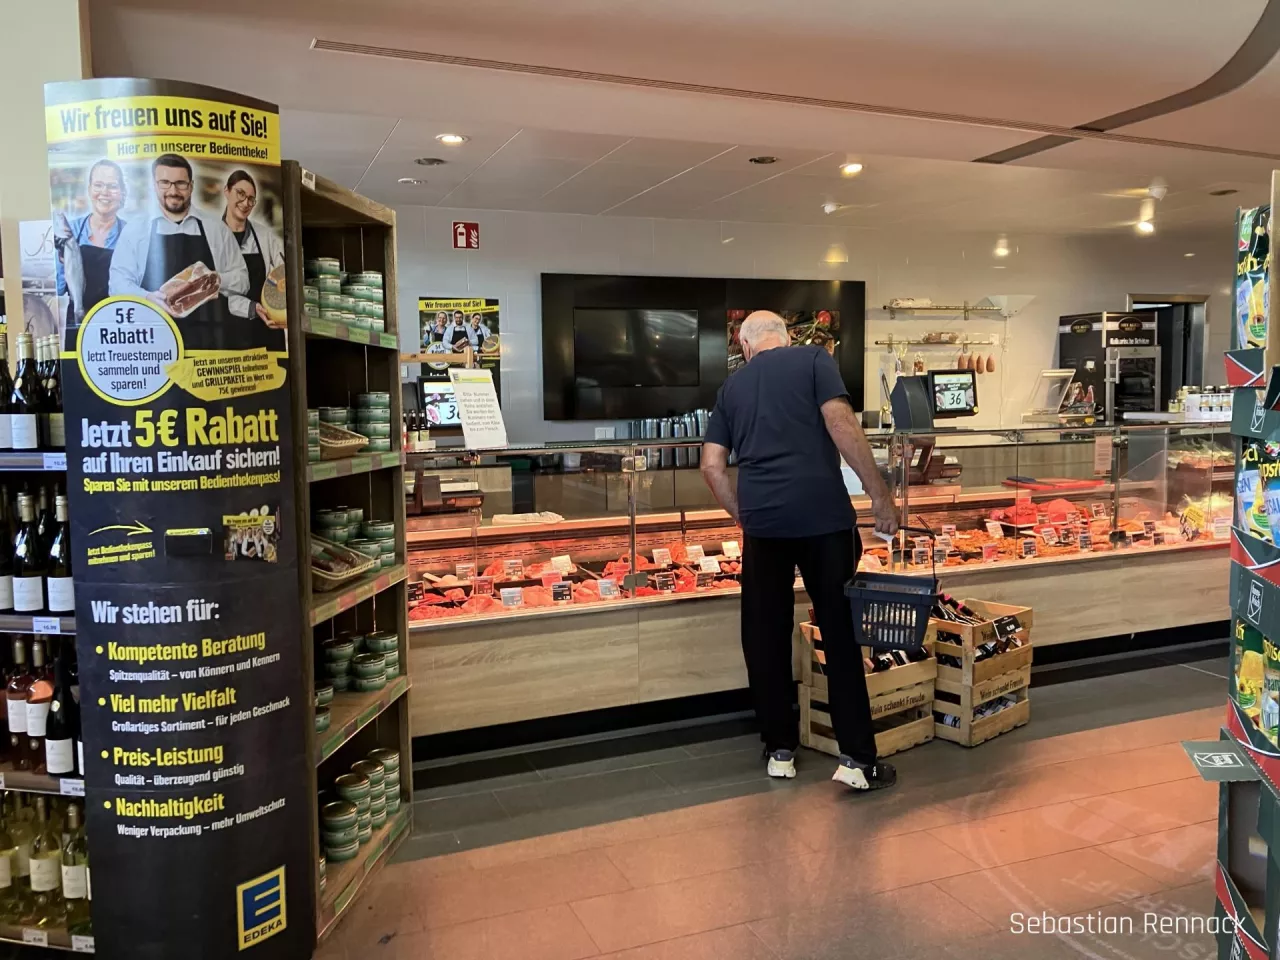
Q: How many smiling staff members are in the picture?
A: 3